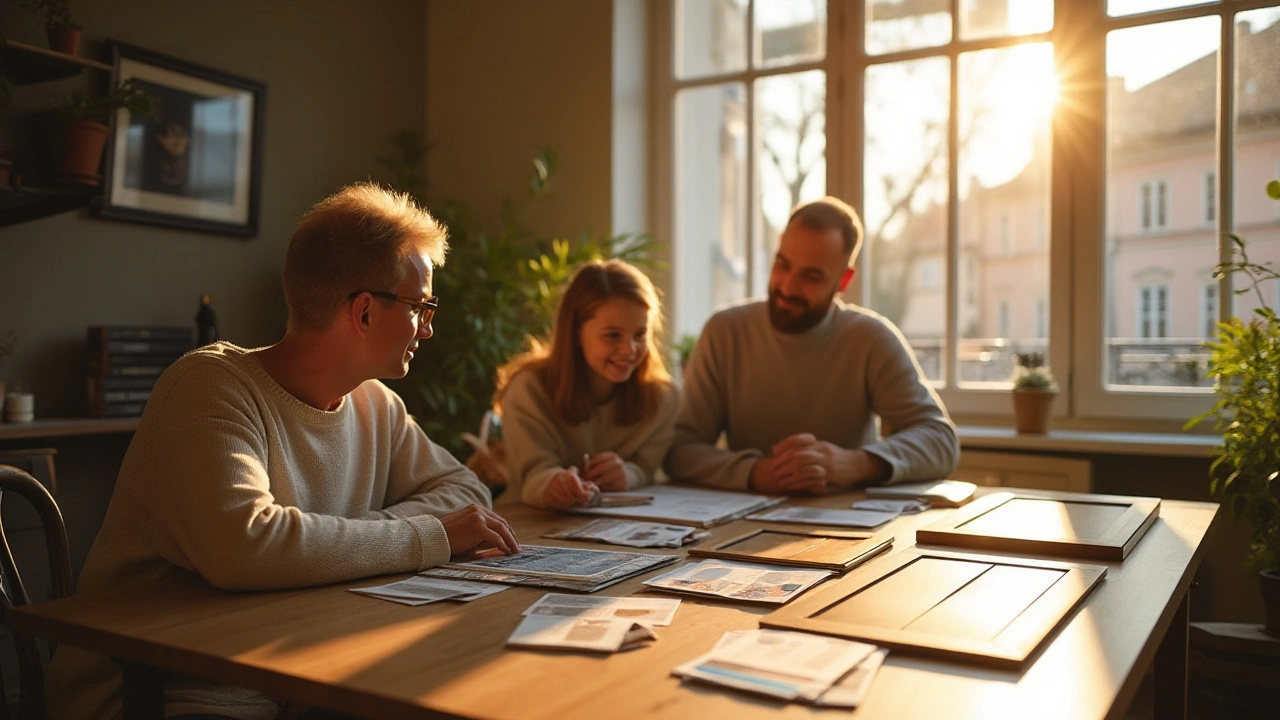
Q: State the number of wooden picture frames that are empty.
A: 3